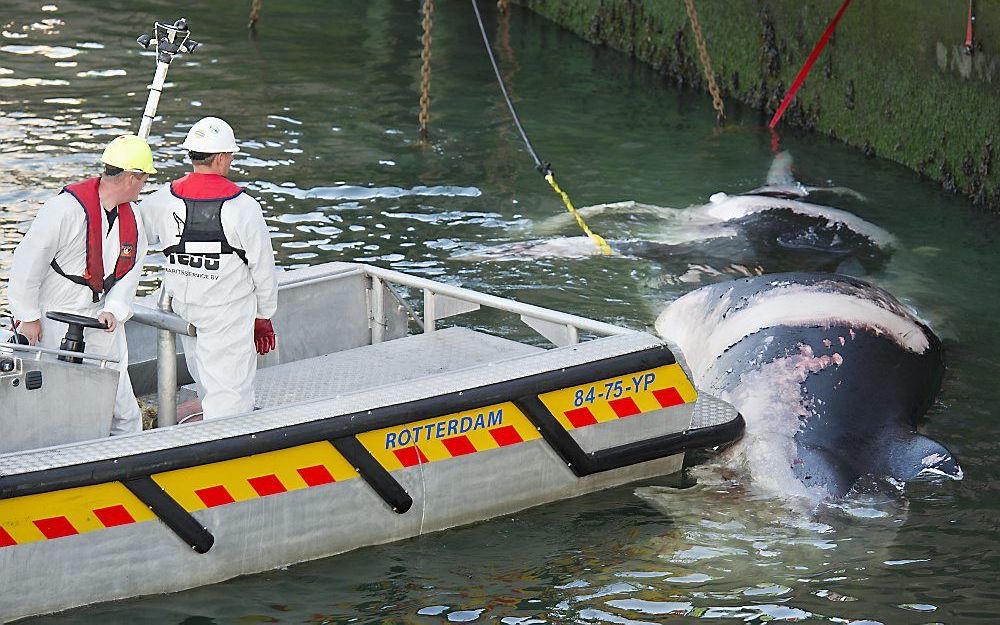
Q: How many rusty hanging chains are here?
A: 4